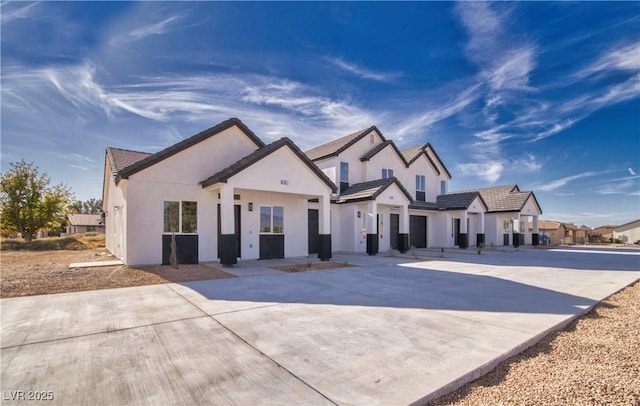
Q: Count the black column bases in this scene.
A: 8